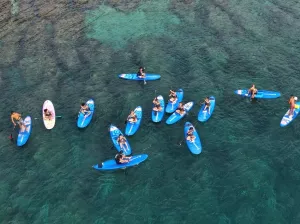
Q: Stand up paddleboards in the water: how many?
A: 14